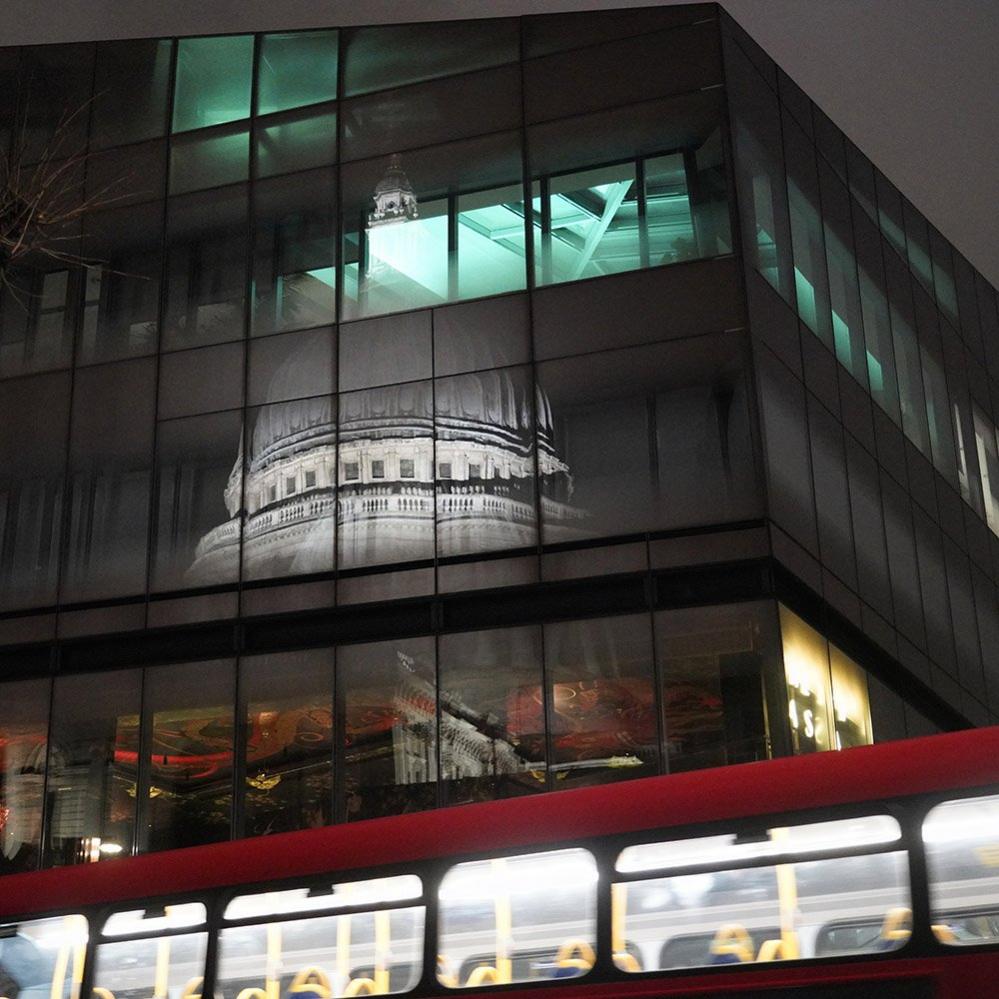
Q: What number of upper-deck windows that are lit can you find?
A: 6